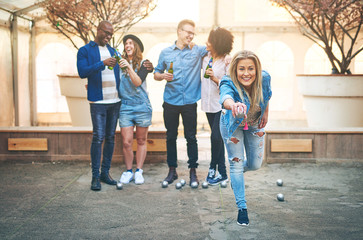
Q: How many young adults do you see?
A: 5